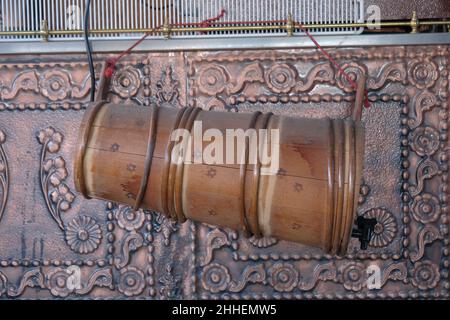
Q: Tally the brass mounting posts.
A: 4